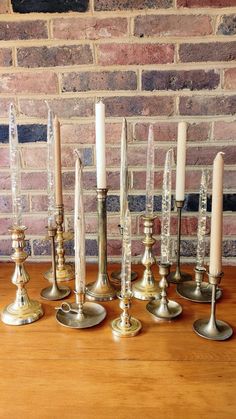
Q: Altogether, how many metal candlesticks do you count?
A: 12